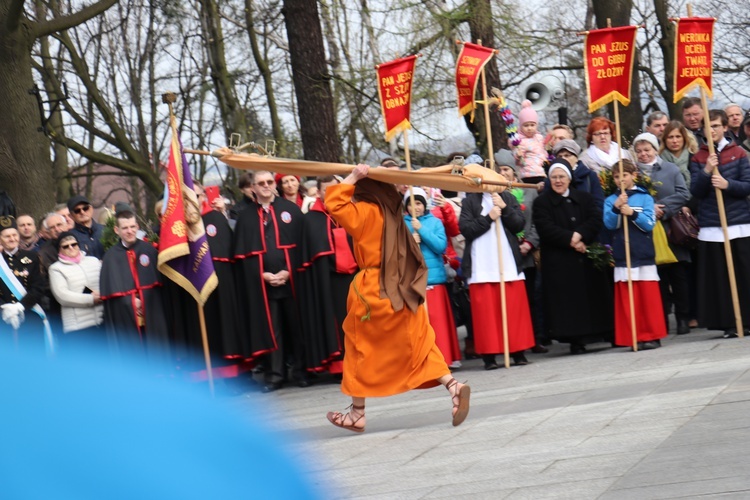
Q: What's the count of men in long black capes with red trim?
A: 4